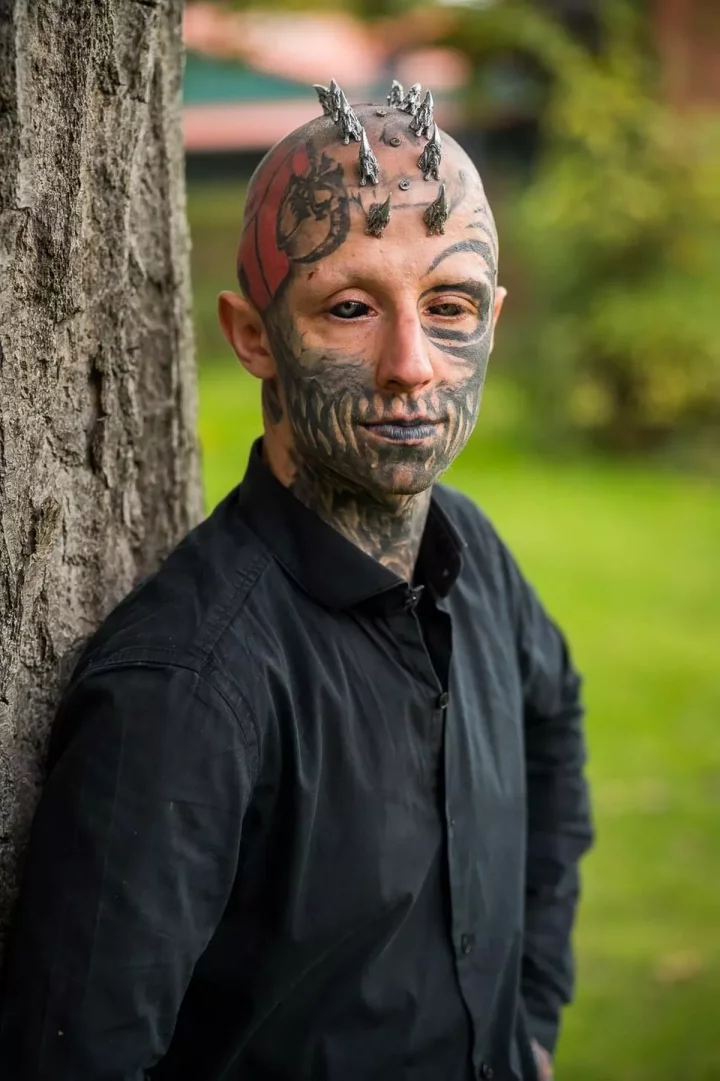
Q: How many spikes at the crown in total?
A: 10